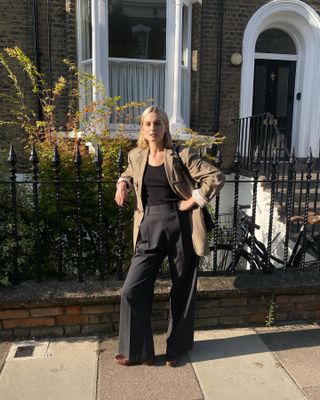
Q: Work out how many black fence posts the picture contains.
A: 12